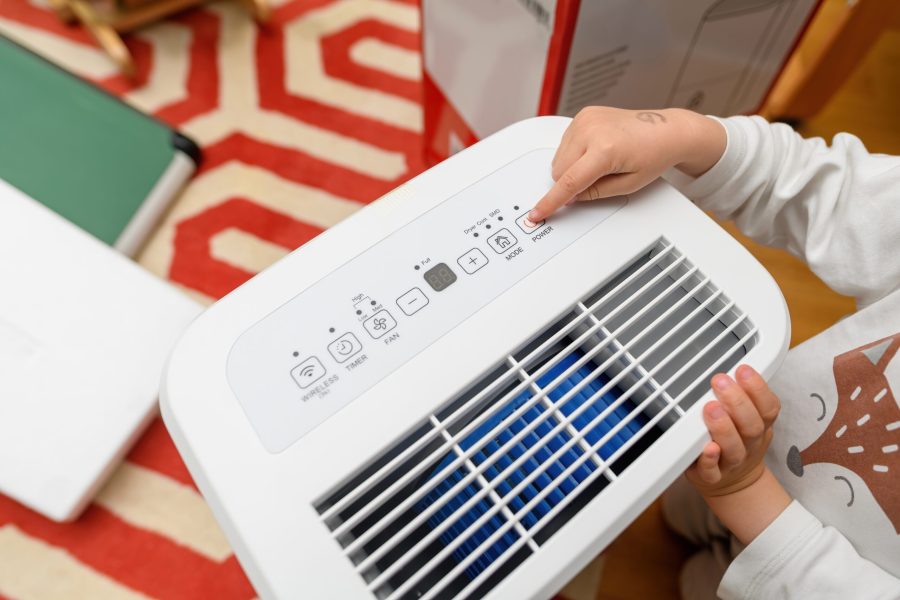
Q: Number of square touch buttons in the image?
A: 7